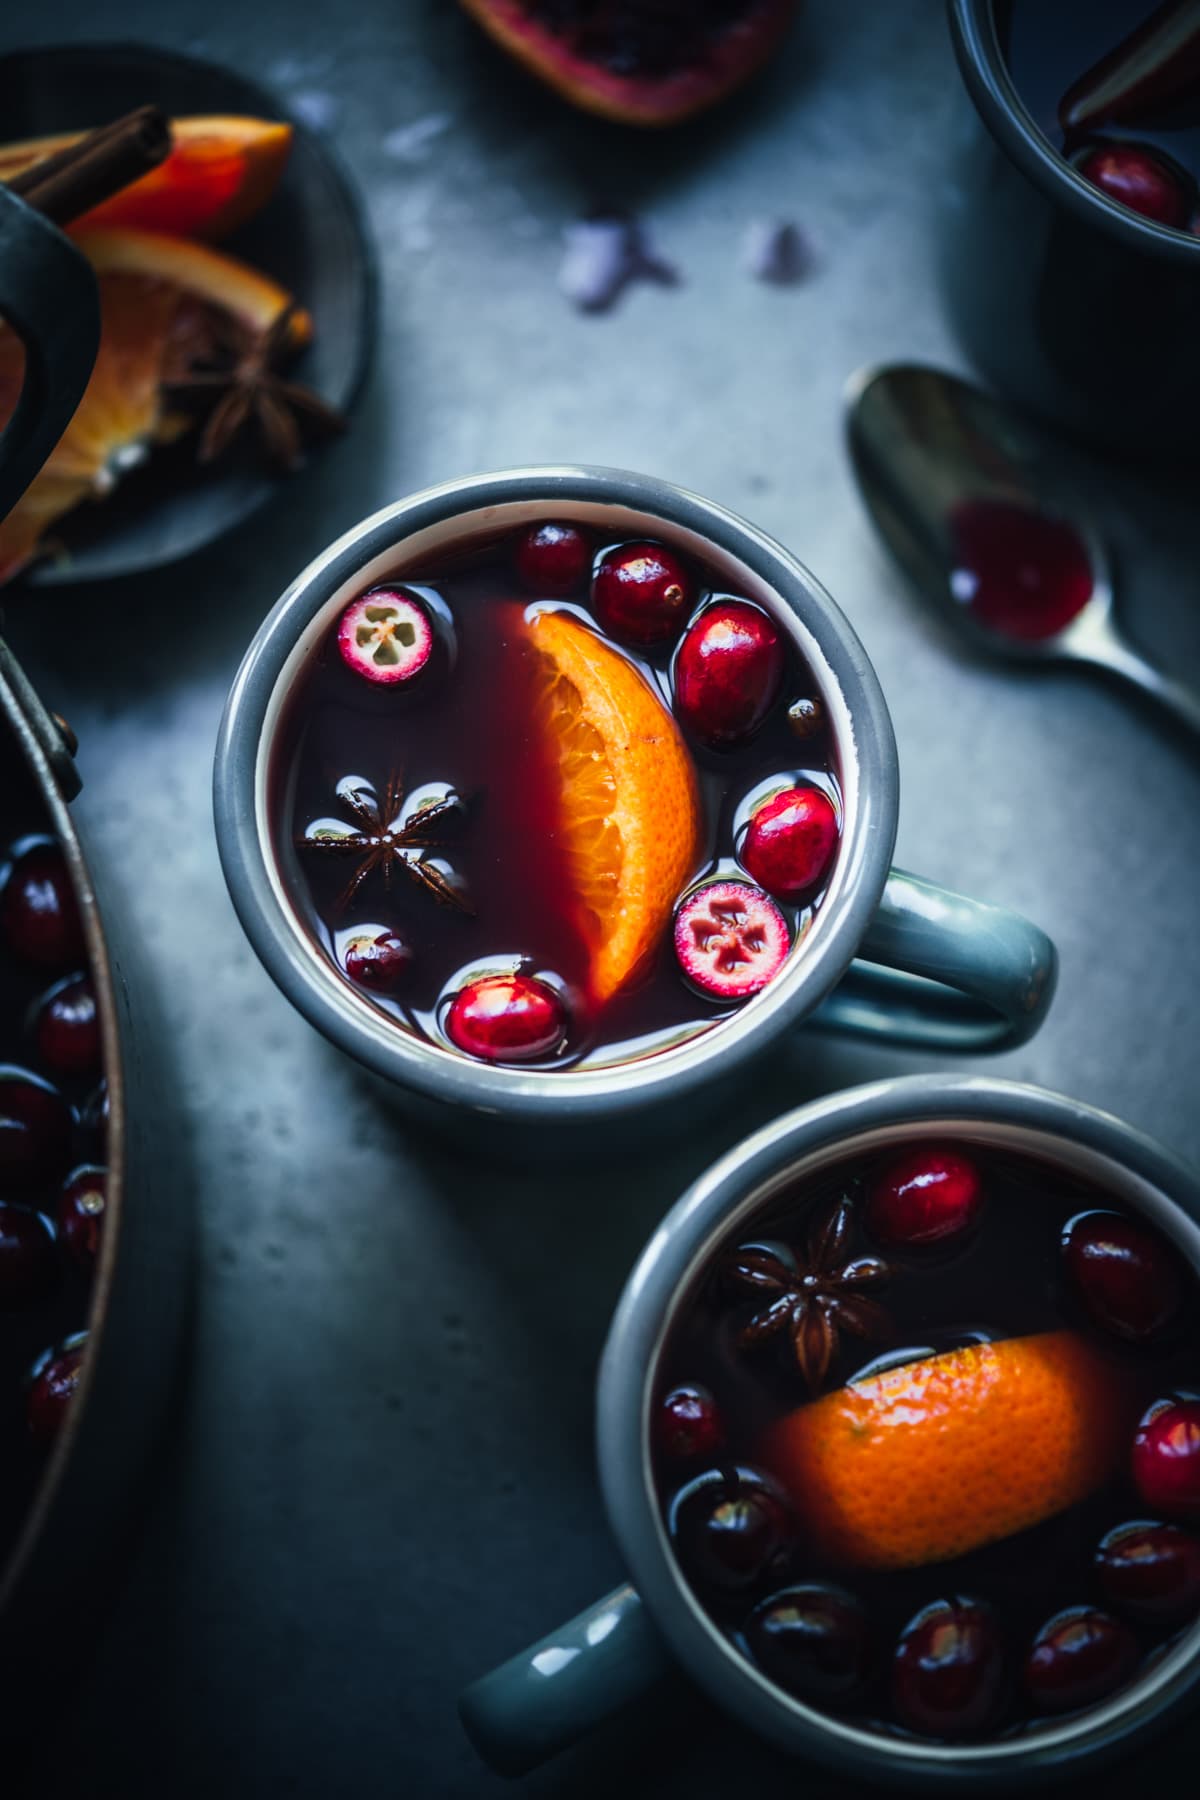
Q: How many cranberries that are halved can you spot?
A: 2